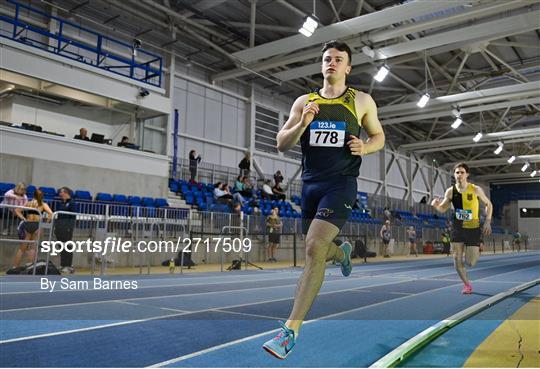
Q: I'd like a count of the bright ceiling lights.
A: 9